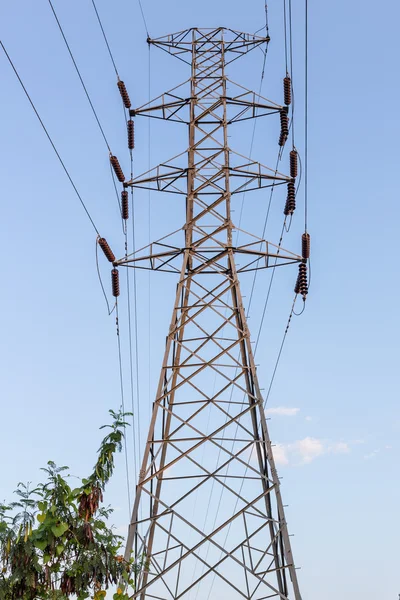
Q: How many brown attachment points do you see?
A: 12